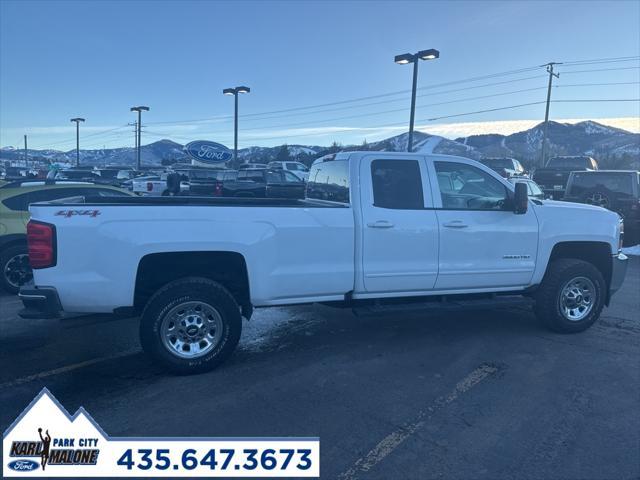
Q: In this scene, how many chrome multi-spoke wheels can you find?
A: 2